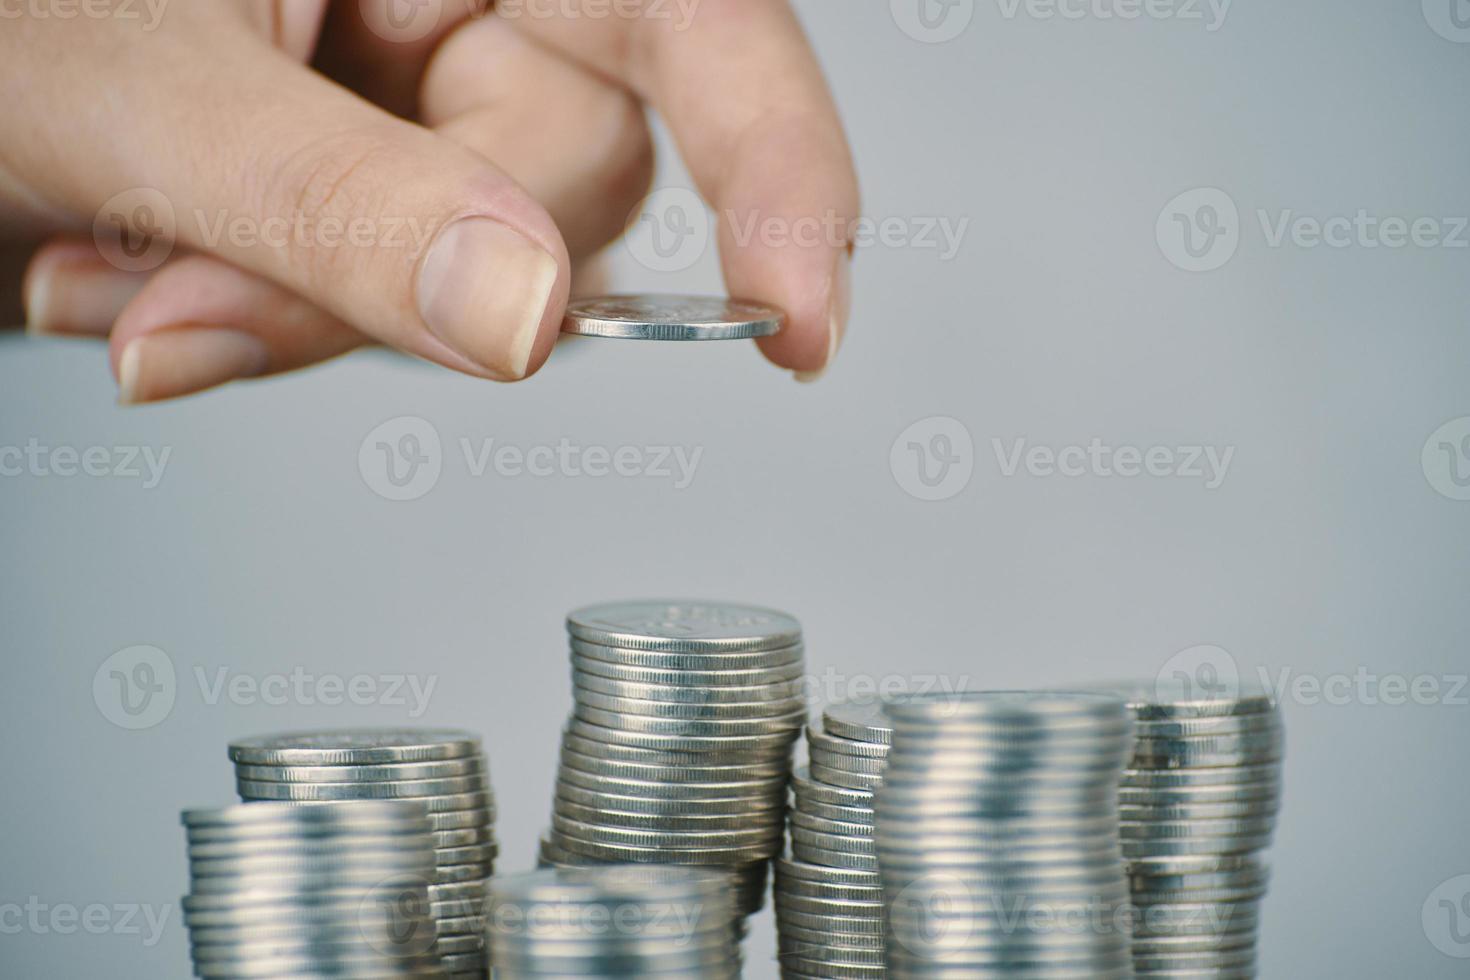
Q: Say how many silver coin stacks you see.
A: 7